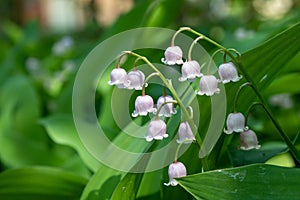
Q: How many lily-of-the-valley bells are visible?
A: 13